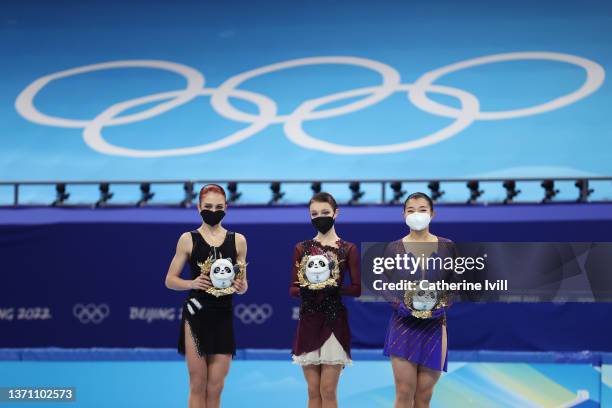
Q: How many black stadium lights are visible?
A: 14